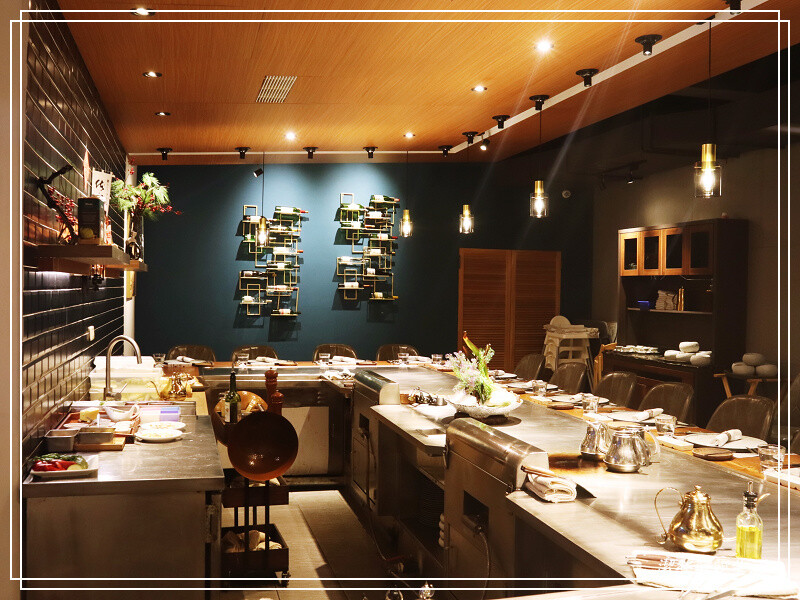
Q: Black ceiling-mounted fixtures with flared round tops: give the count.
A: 11